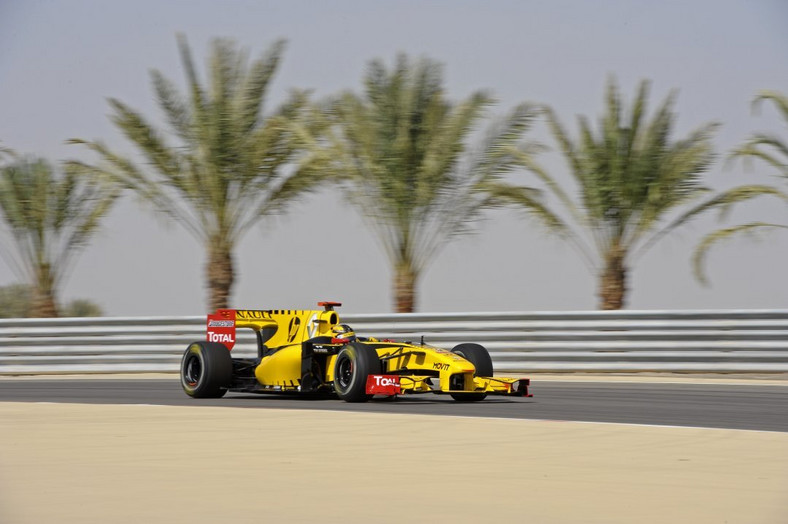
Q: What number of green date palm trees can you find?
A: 5